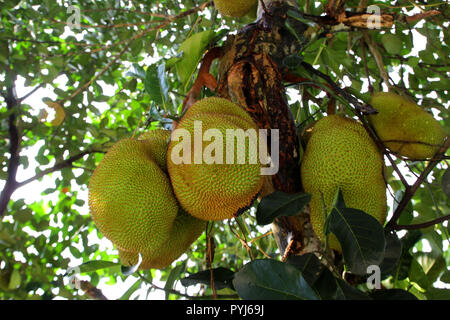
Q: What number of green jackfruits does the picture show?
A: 6